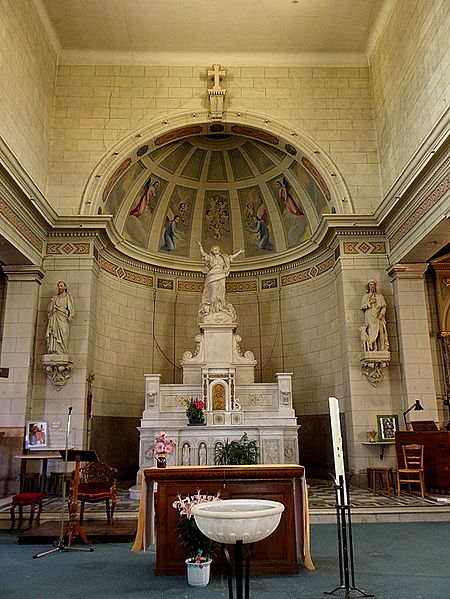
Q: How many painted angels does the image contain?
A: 4